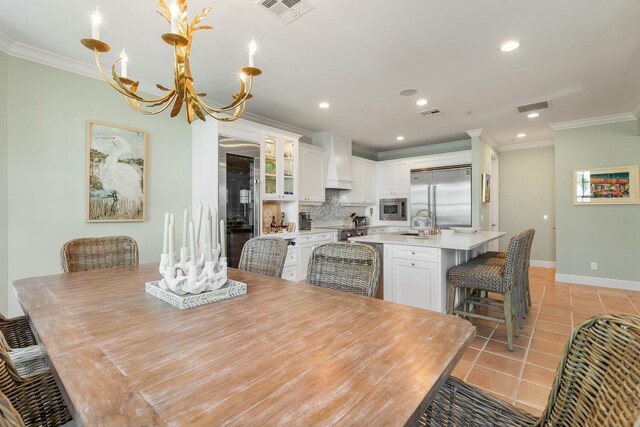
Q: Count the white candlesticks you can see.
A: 10